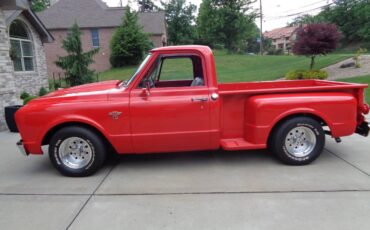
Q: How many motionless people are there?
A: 0